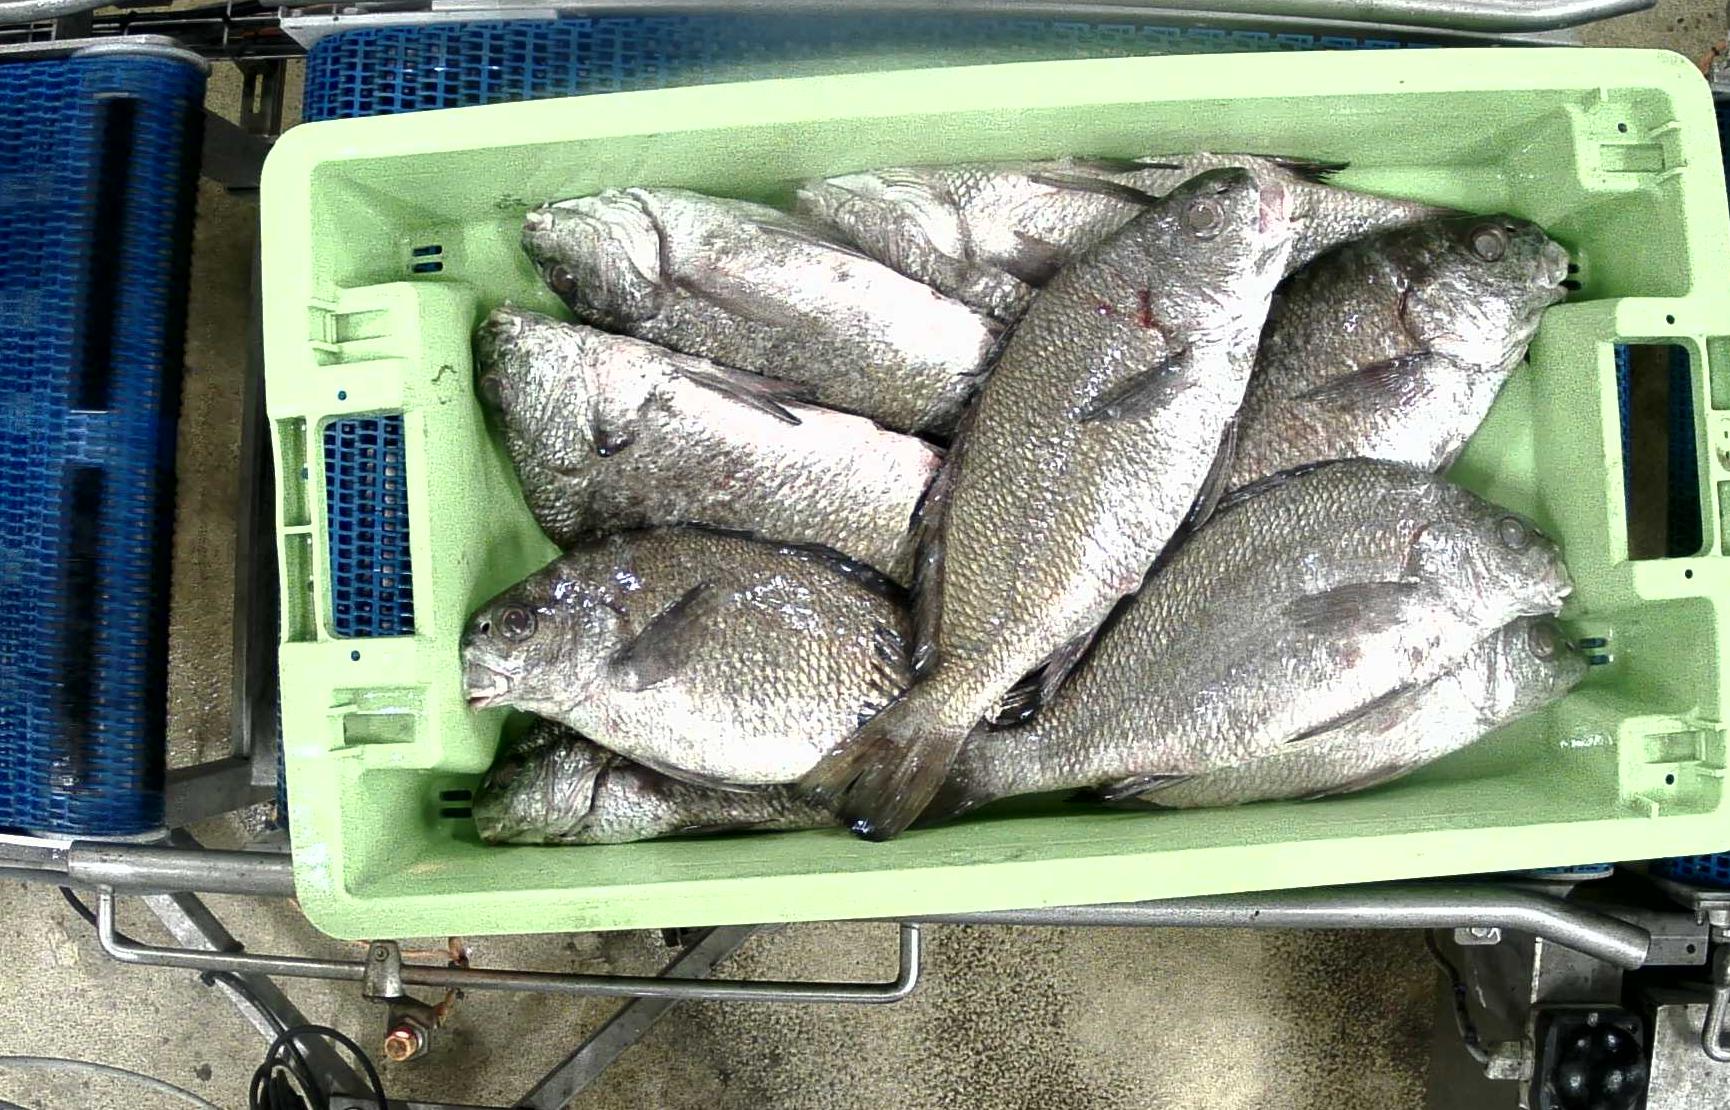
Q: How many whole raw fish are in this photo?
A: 9